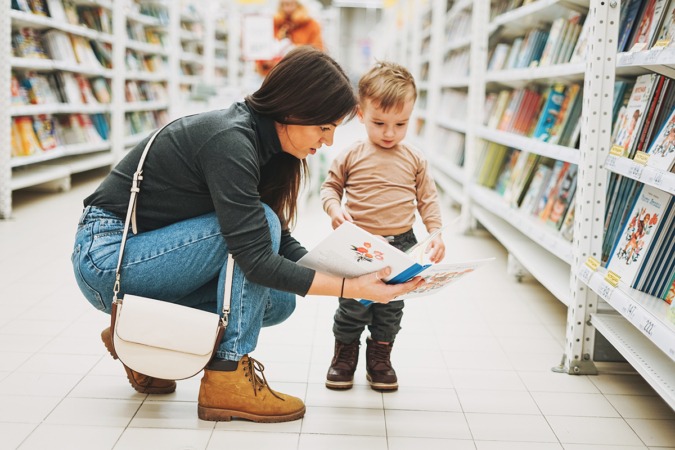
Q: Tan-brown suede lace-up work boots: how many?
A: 2